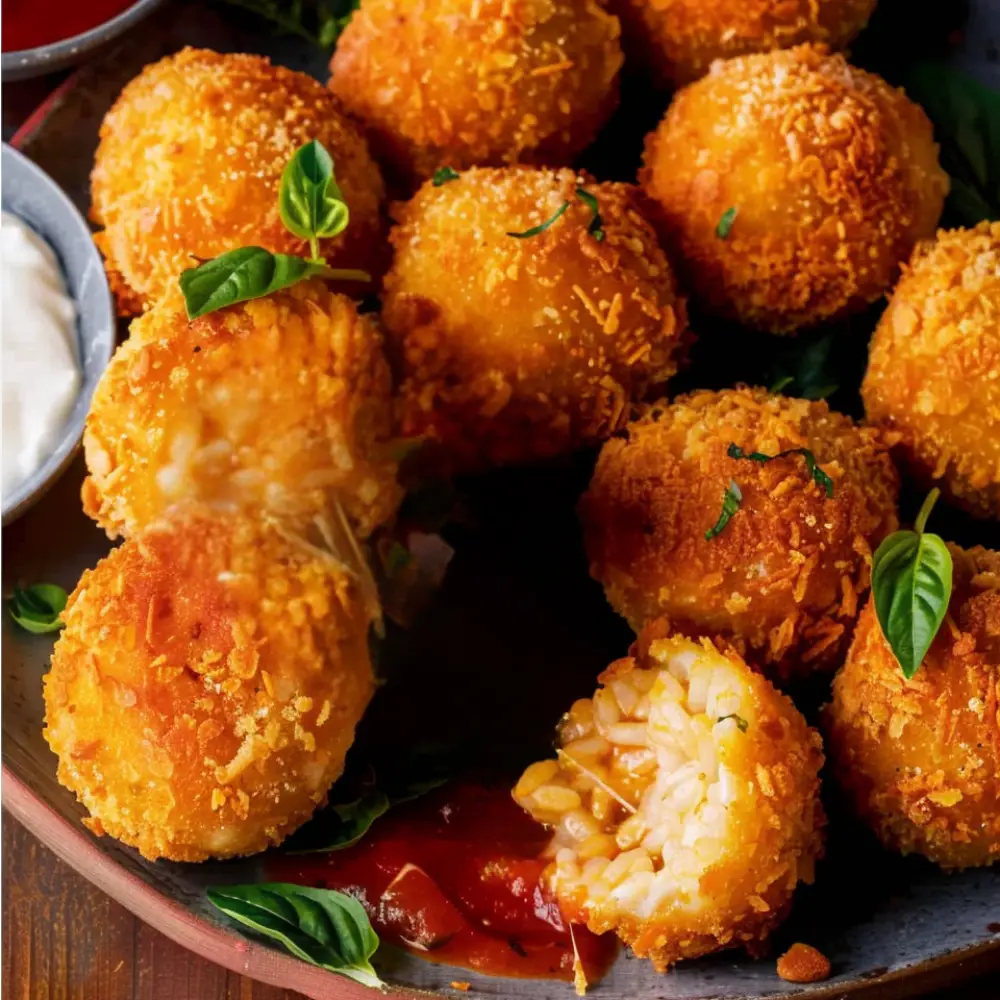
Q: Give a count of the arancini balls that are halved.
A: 1